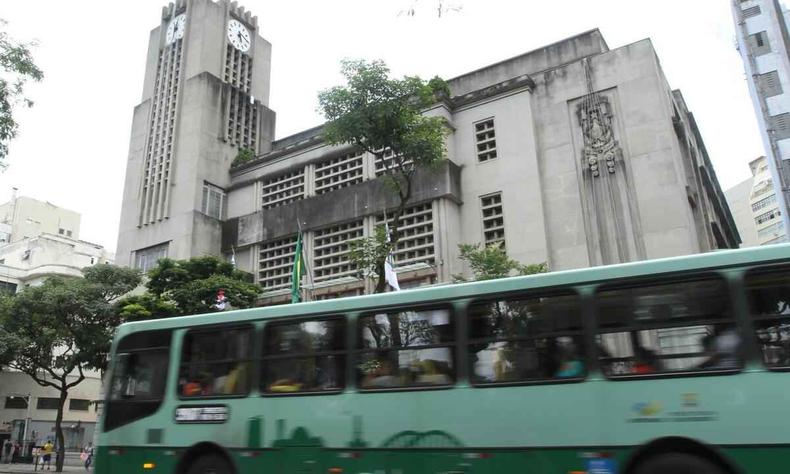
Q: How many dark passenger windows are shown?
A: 6